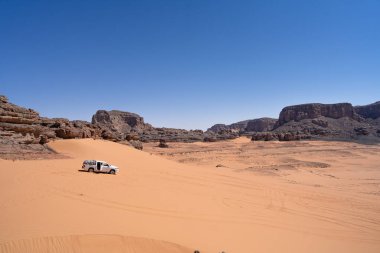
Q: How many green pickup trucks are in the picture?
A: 0